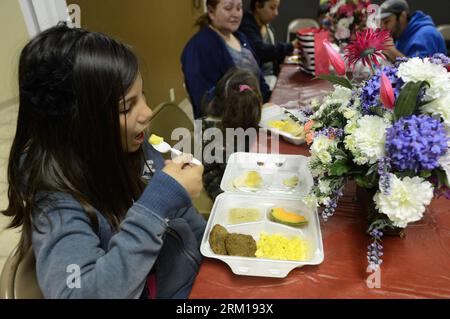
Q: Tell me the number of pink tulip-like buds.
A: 2